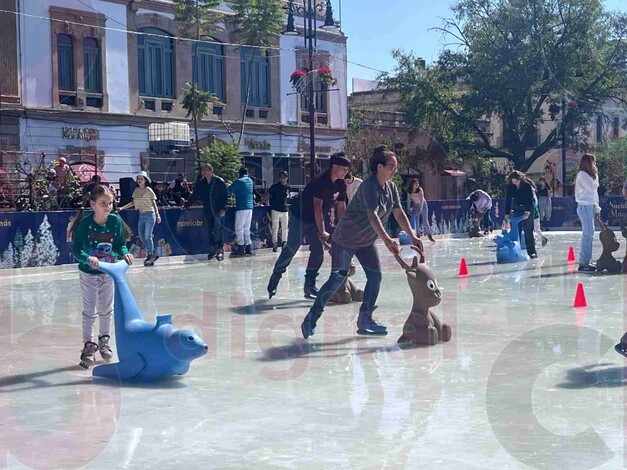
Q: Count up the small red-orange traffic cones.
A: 3